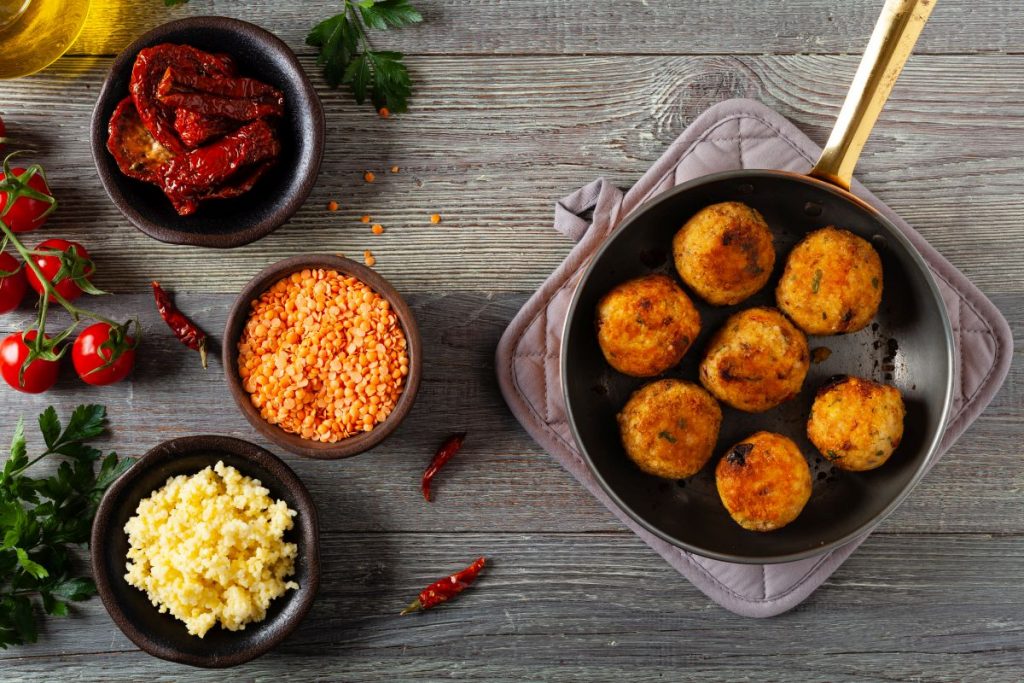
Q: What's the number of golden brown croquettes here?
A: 7